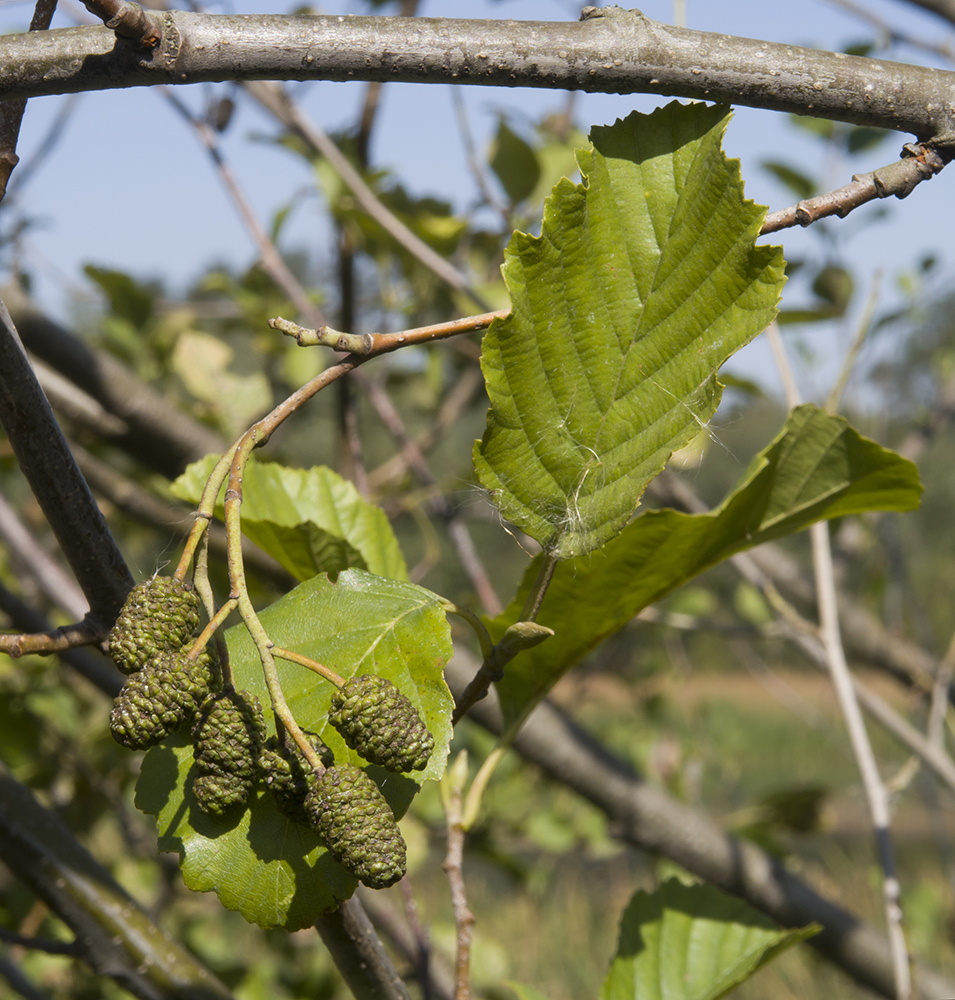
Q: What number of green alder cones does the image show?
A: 6